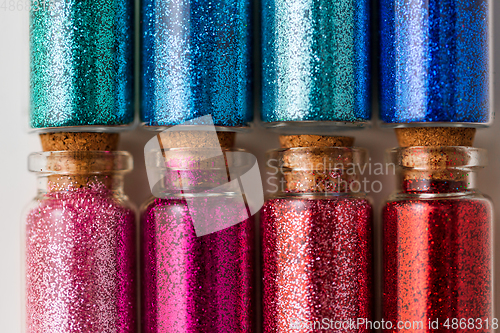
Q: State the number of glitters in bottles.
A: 8